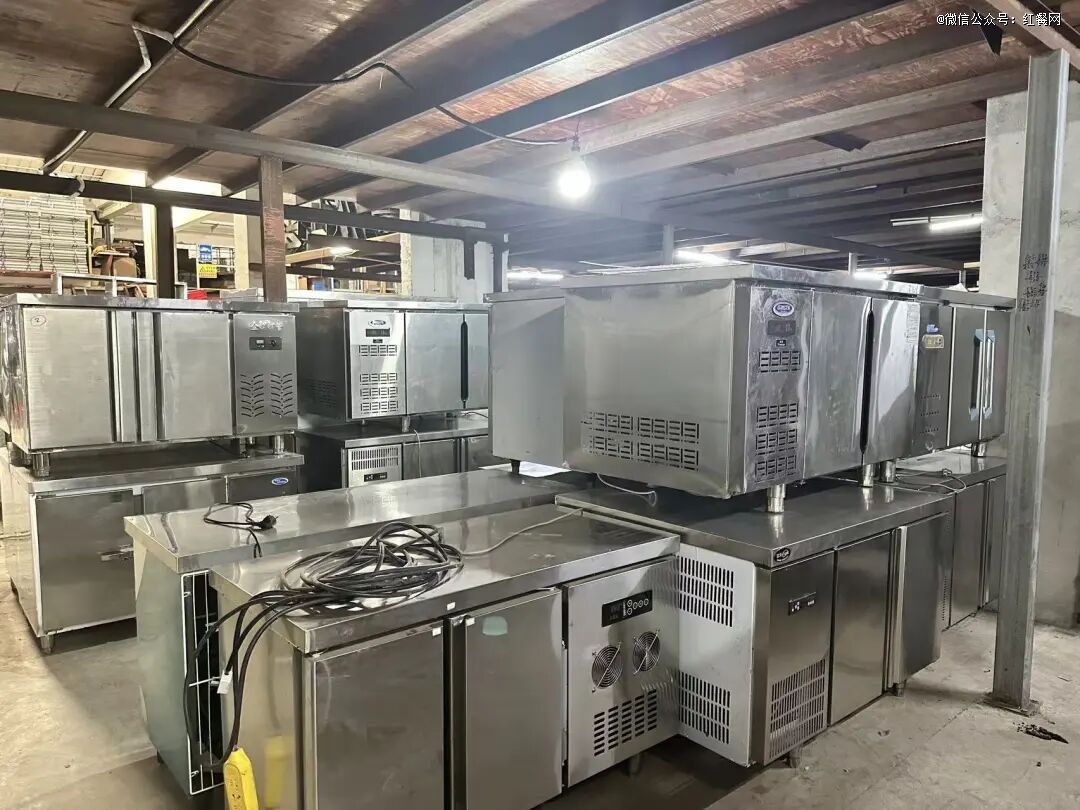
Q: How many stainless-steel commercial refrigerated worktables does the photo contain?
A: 11